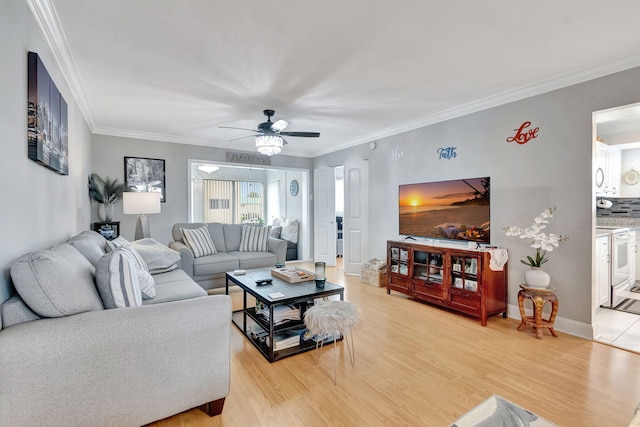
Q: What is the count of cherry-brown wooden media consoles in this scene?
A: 1